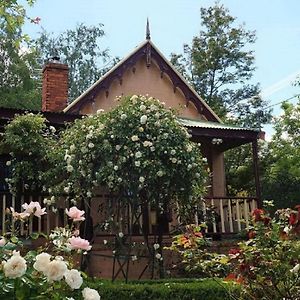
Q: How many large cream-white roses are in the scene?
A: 5